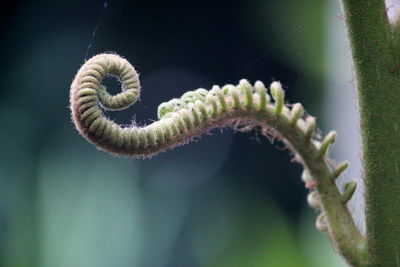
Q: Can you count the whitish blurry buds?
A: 3